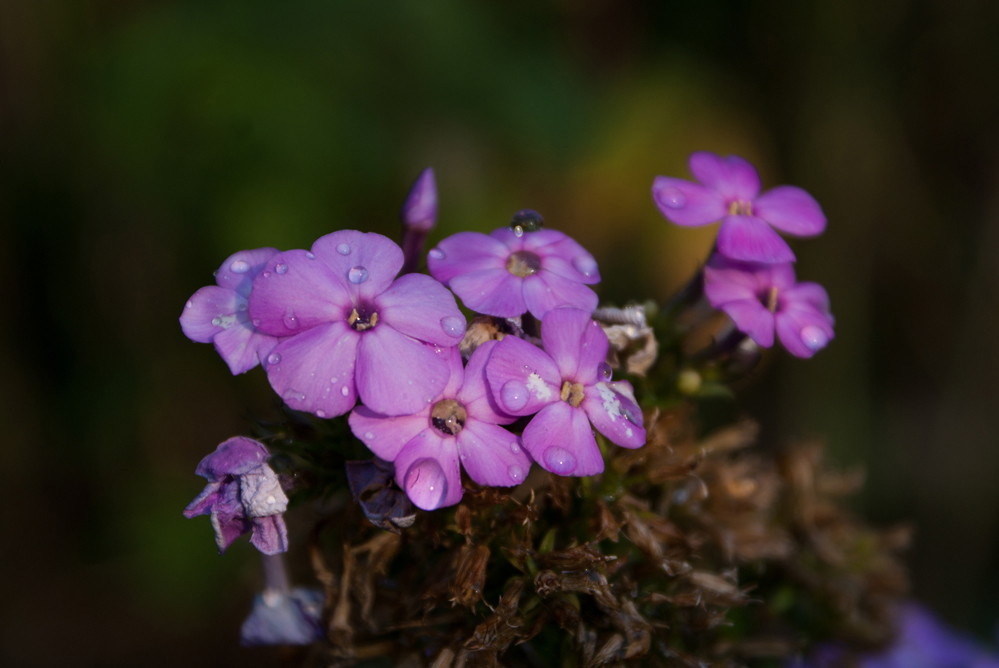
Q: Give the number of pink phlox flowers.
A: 7